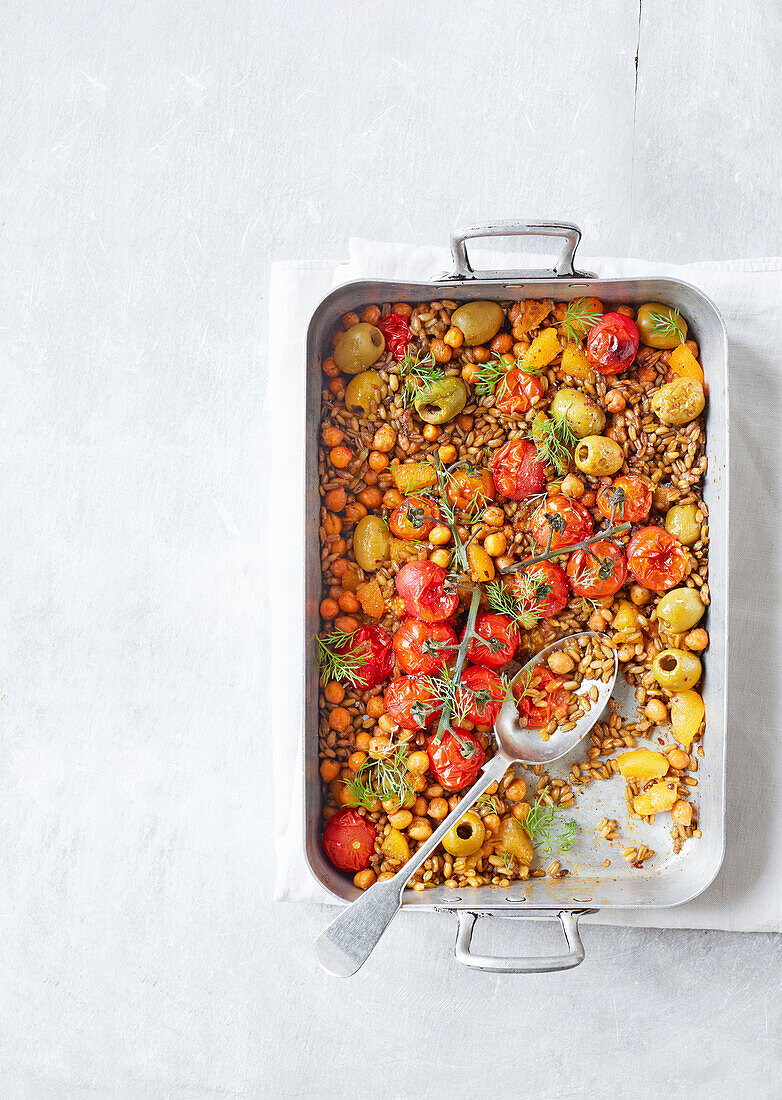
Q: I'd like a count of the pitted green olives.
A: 13